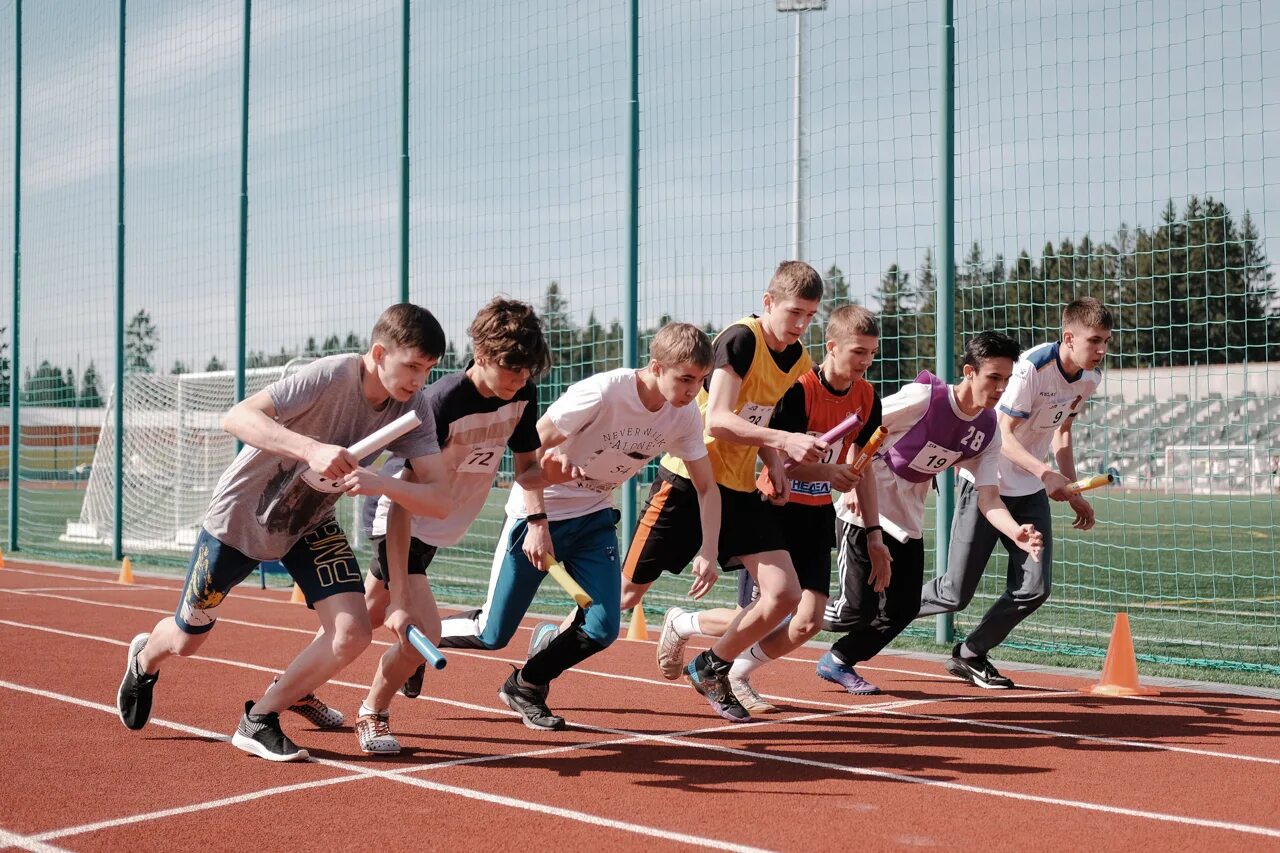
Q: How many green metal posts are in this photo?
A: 6